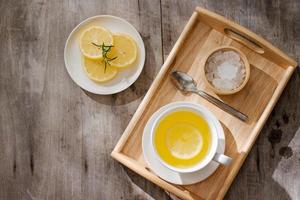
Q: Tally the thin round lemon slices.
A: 4